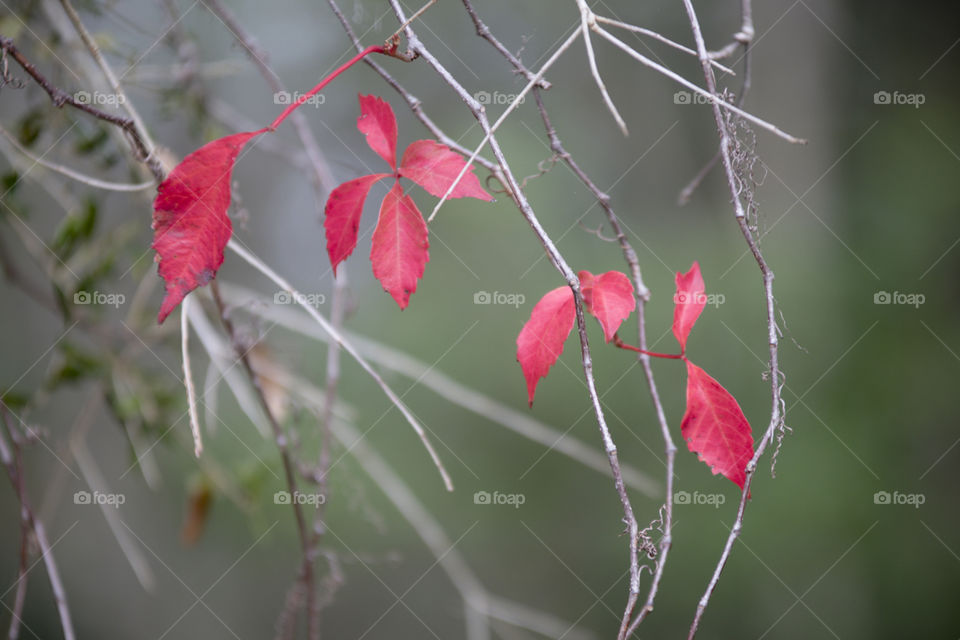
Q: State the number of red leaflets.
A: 9